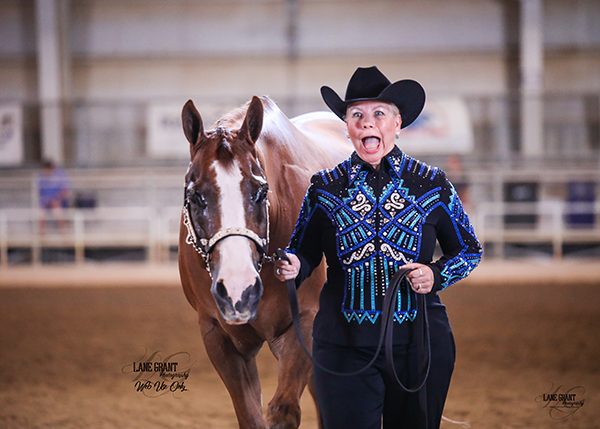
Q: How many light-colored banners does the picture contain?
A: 3